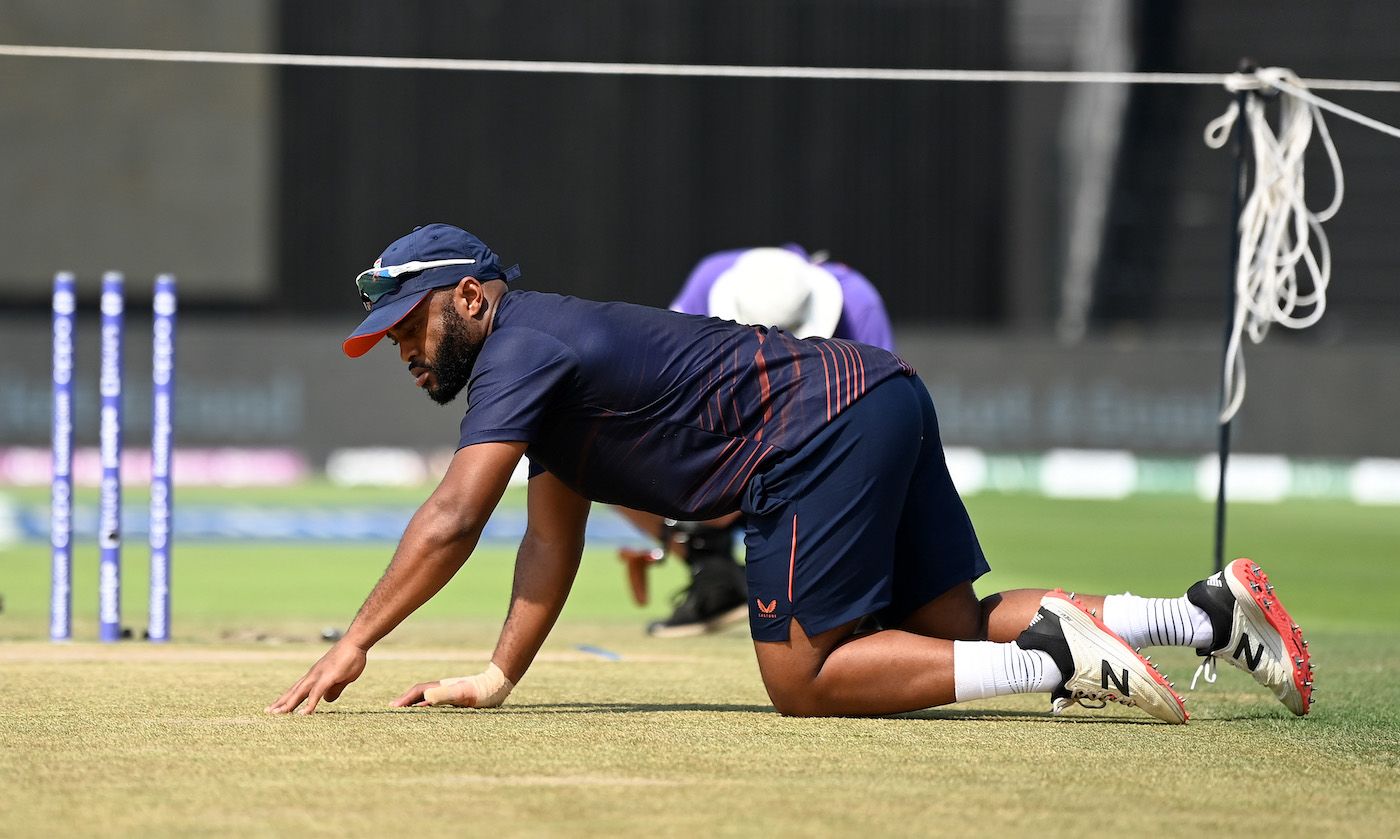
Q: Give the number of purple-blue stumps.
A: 3